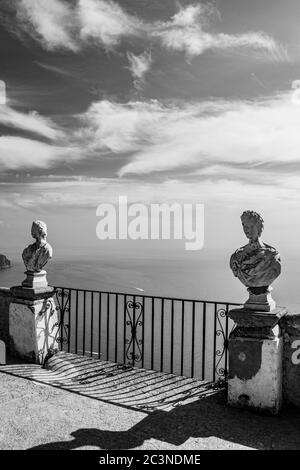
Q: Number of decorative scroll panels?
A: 3